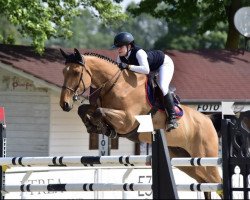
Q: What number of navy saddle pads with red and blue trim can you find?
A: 1